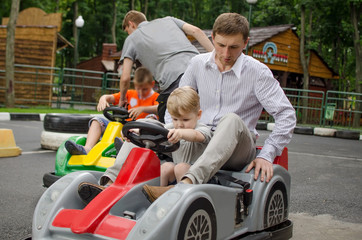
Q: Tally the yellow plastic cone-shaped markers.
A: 1